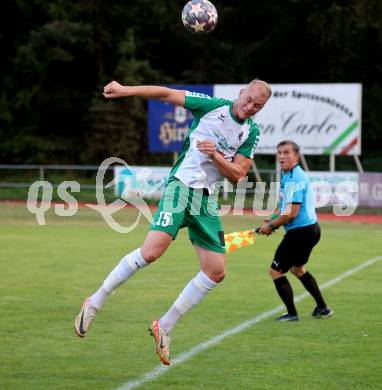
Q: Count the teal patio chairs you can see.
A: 0